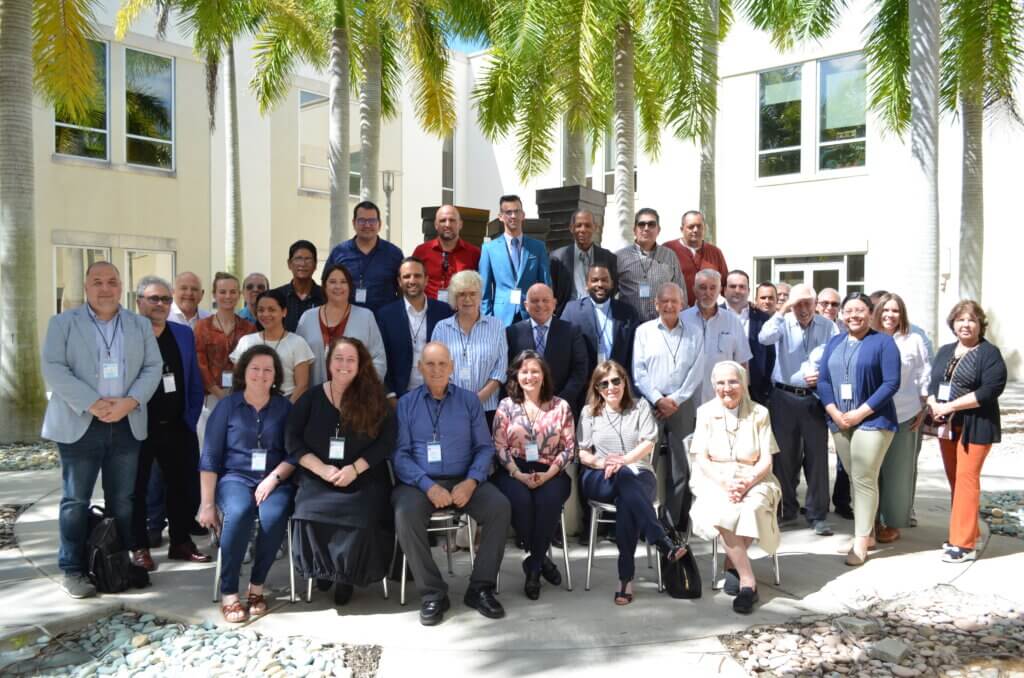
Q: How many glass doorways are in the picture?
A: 1